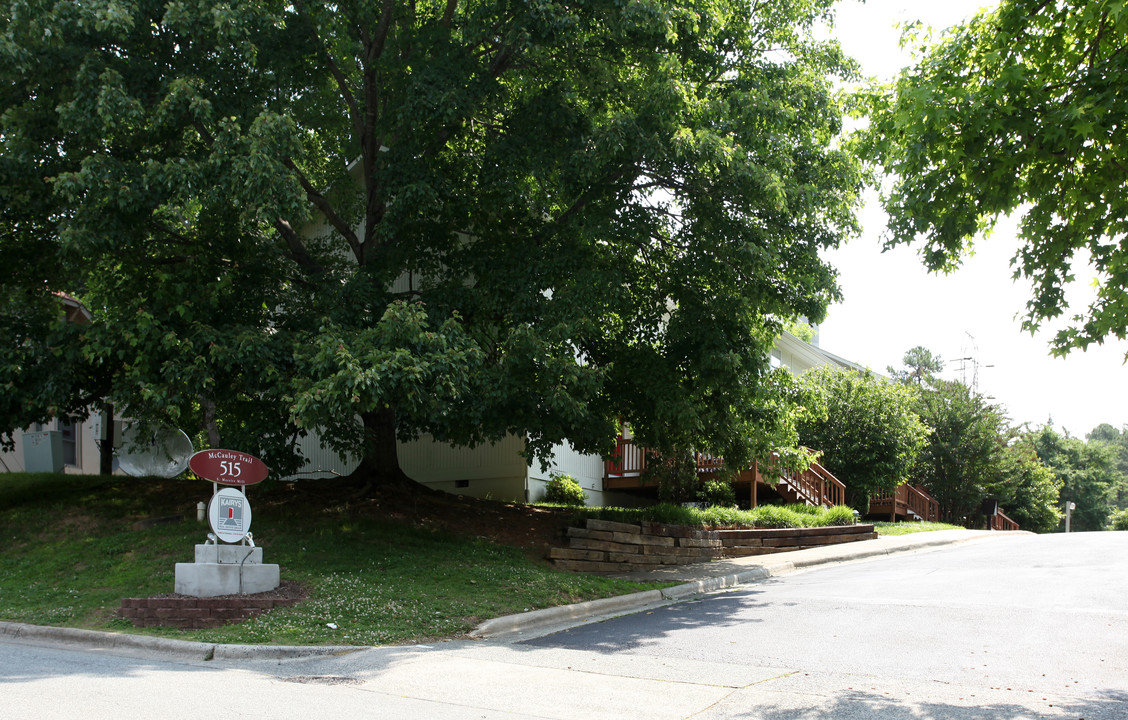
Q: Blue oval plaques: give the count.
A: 0